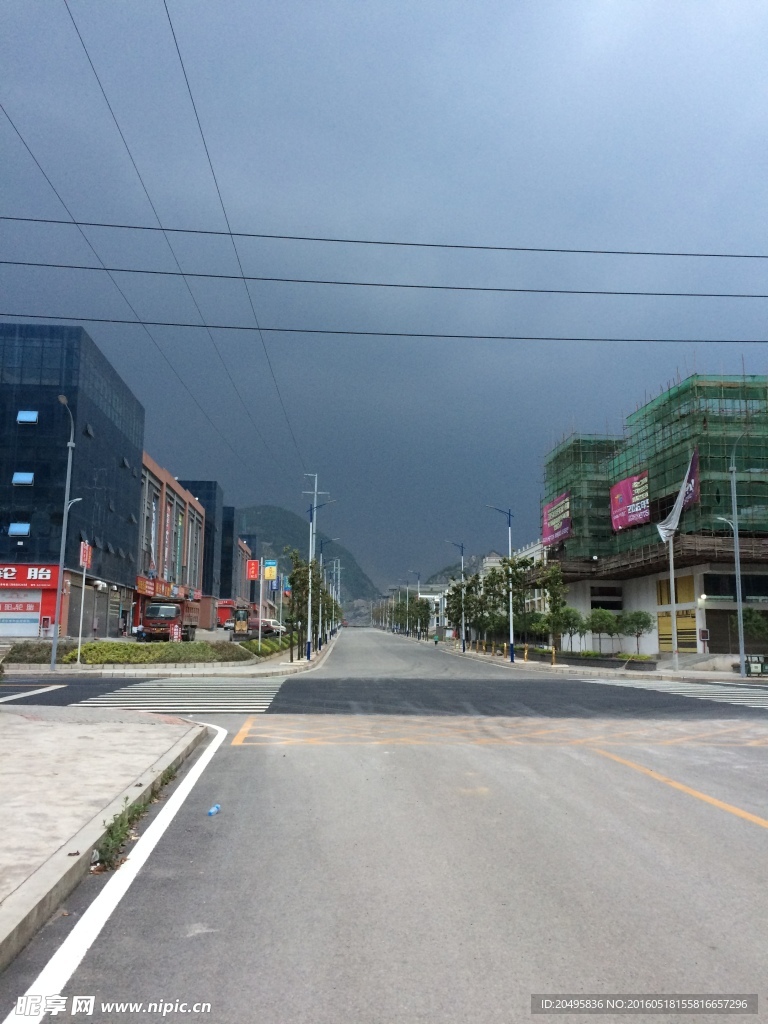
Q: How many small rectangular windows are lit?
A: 3